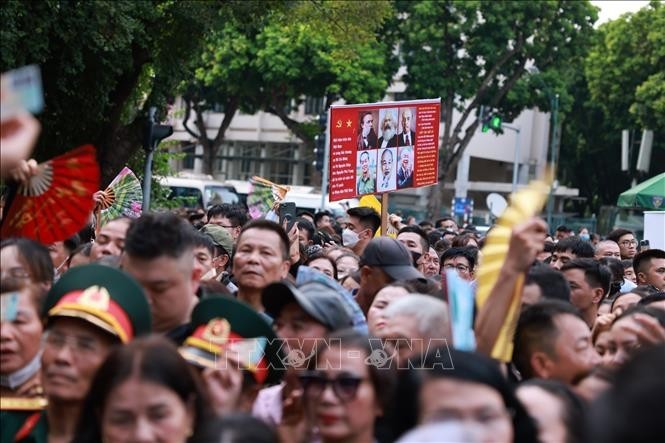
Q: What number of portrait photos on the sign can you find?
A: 6